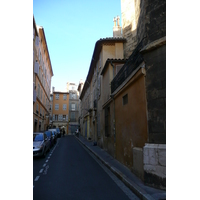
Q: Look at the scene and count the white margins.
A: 2